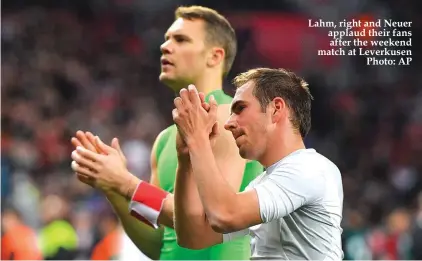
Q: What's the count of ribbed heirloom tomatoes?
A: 0